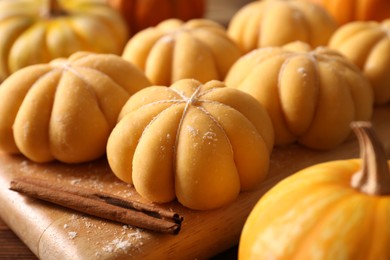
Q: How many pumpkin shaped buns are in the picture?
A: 6